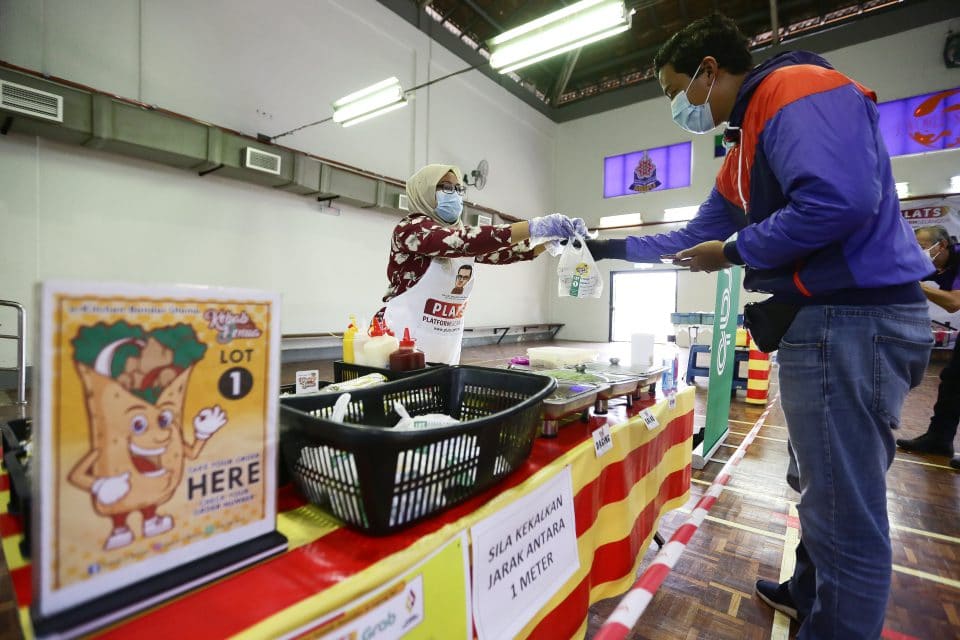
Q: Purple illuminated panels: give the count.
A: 2